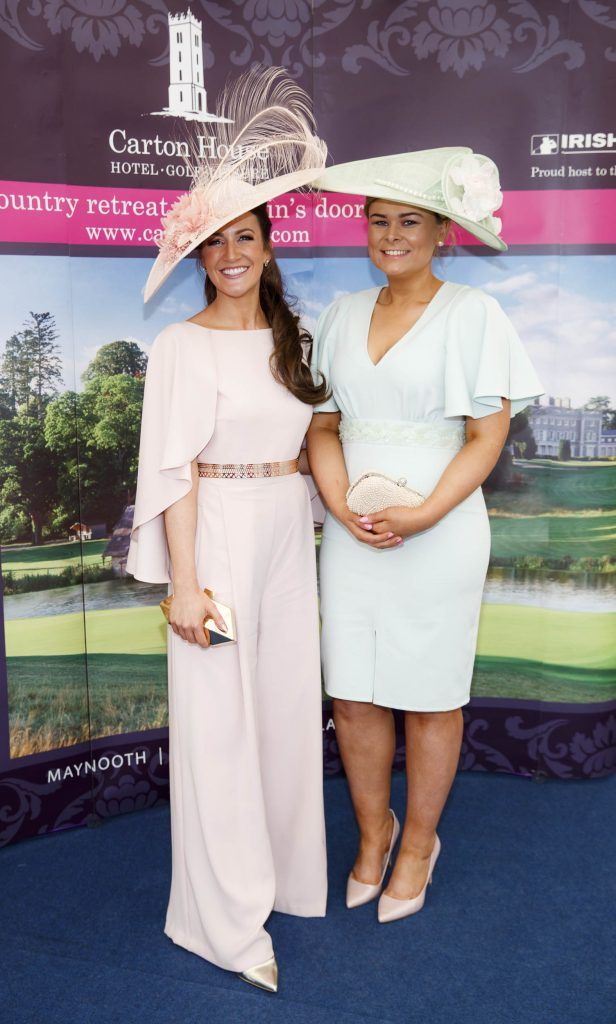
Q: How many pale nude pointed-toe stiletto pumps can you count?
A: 2